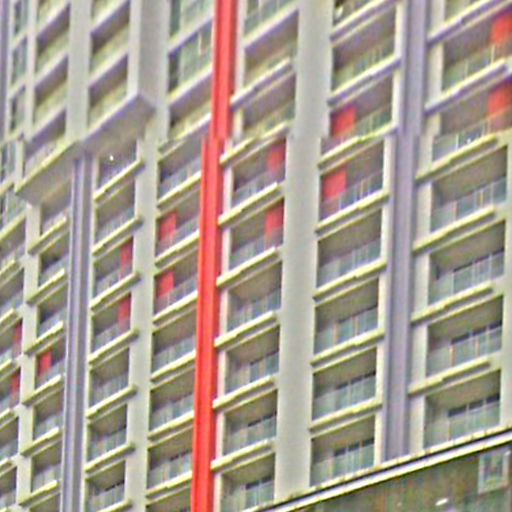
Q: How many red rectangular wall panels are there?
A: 13